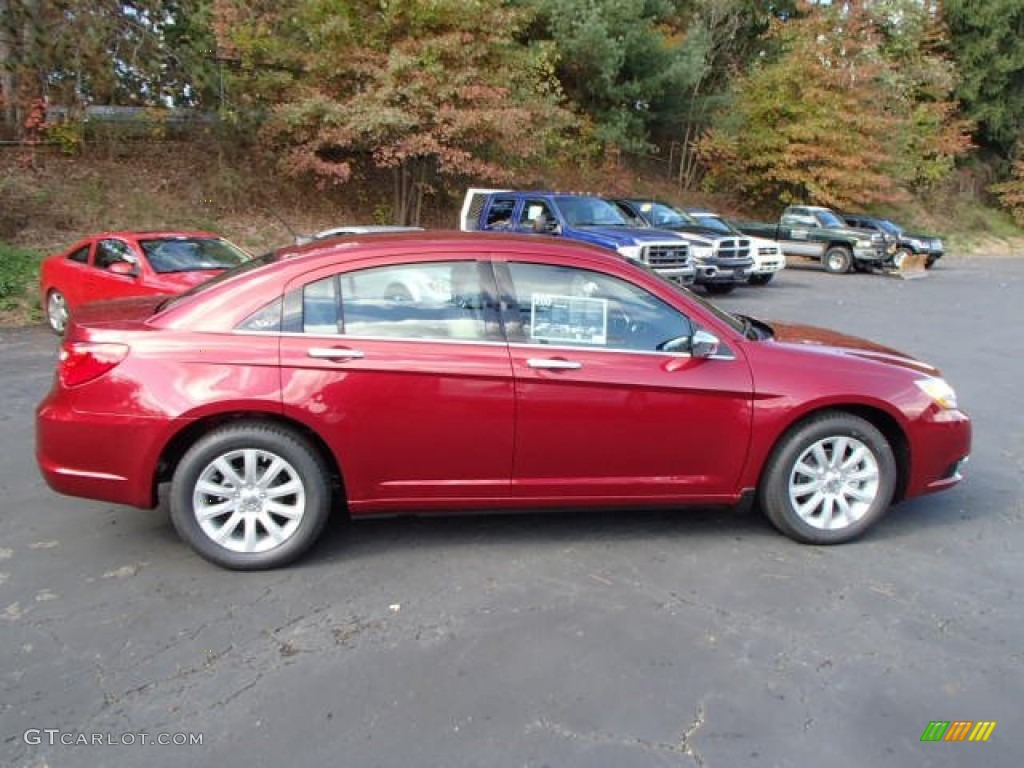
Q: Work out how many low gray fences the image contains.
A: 1